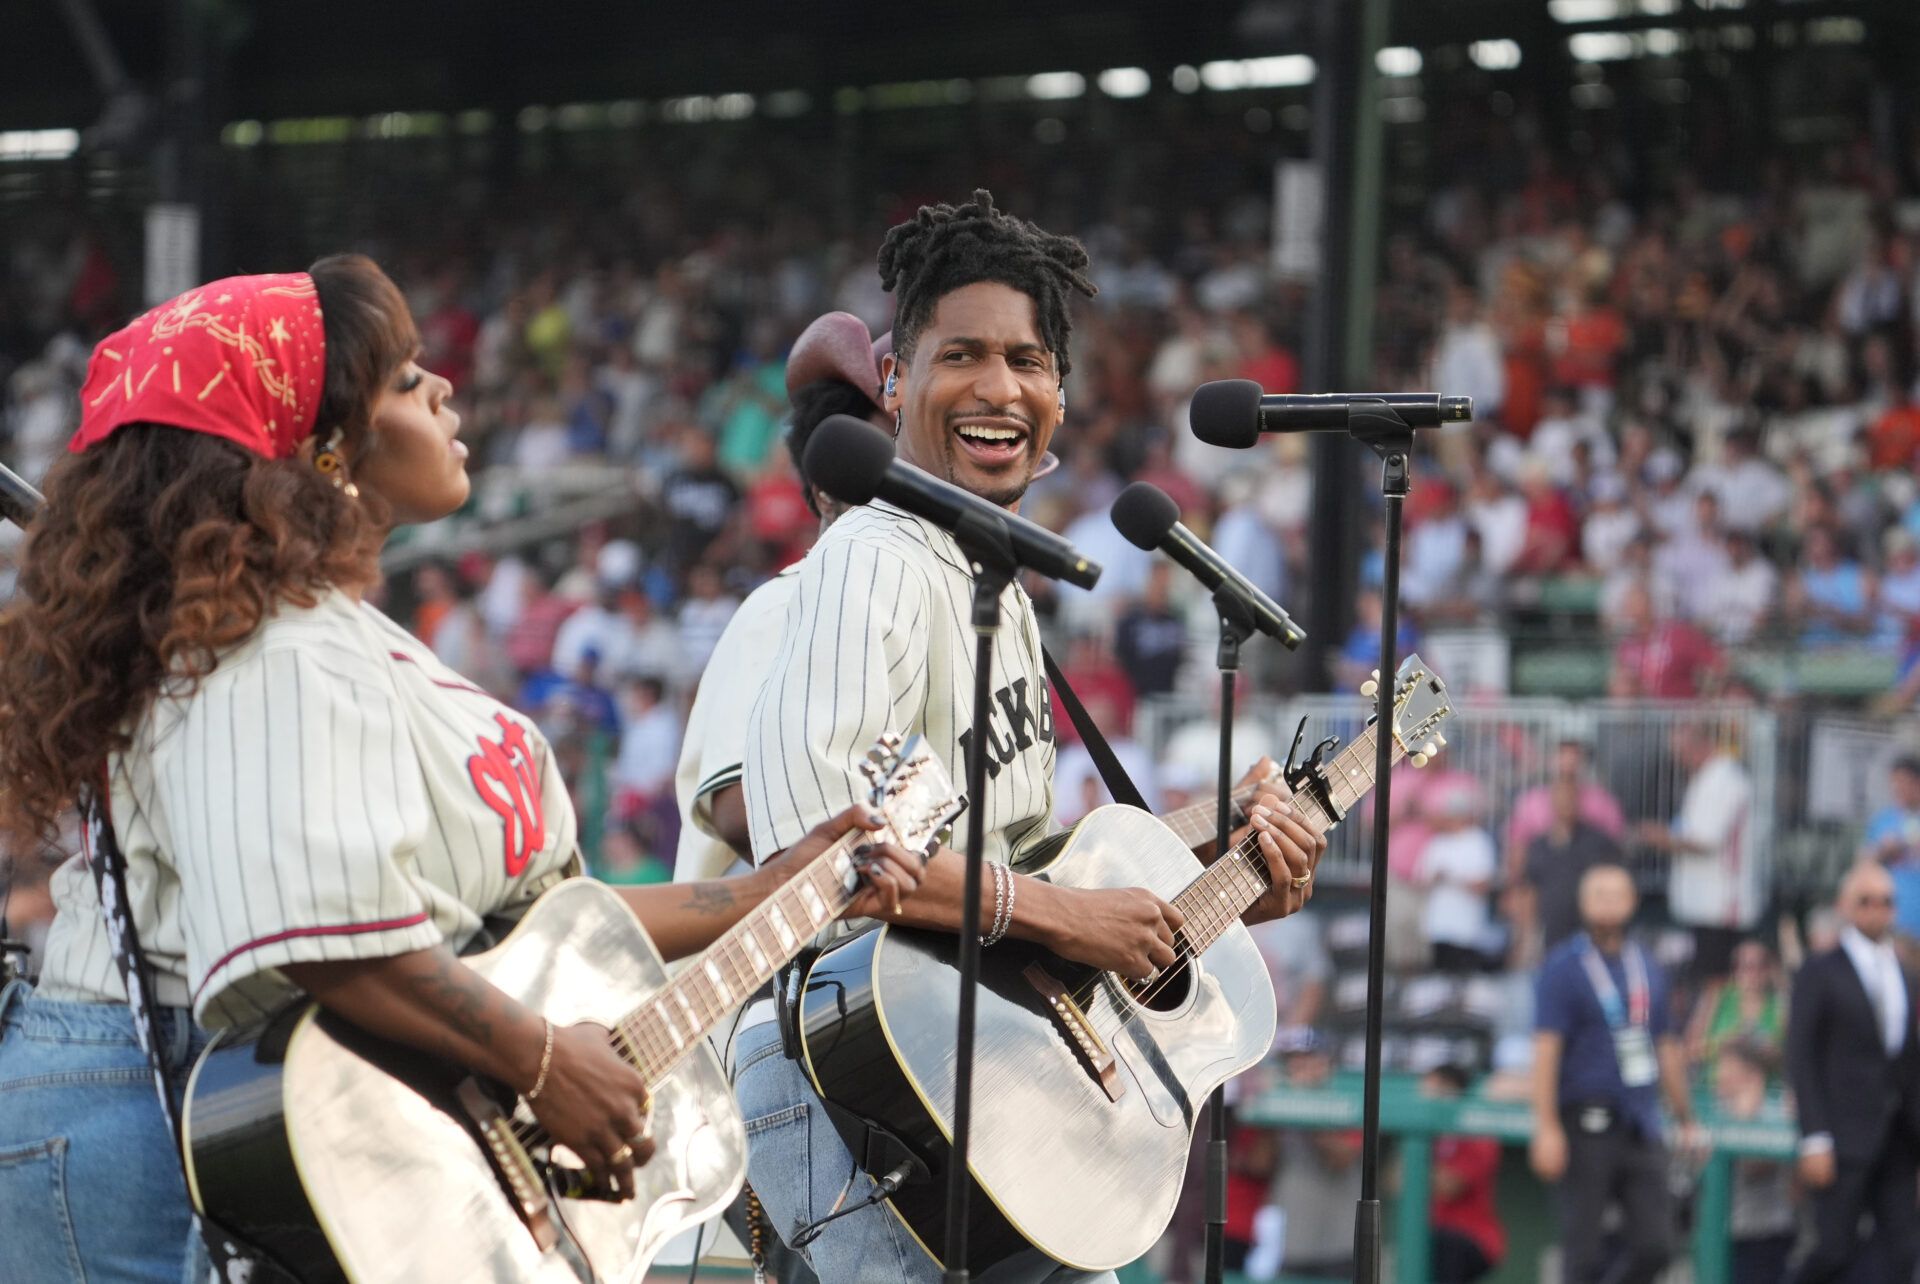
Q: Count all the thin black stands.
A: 3